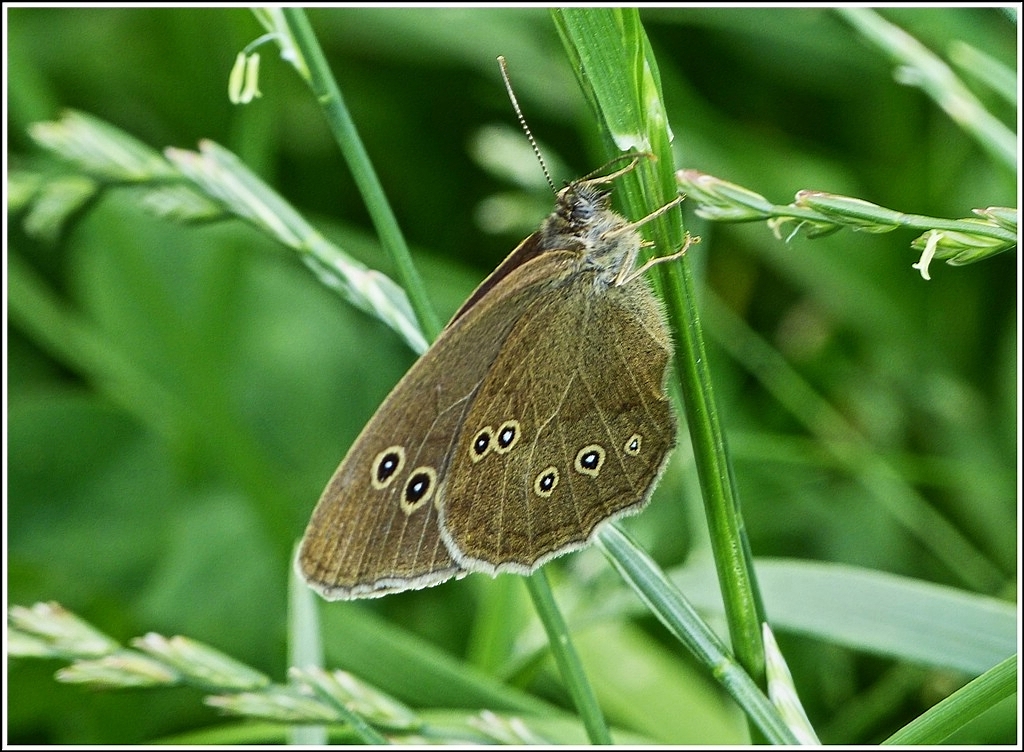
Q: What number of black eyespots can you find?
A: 7